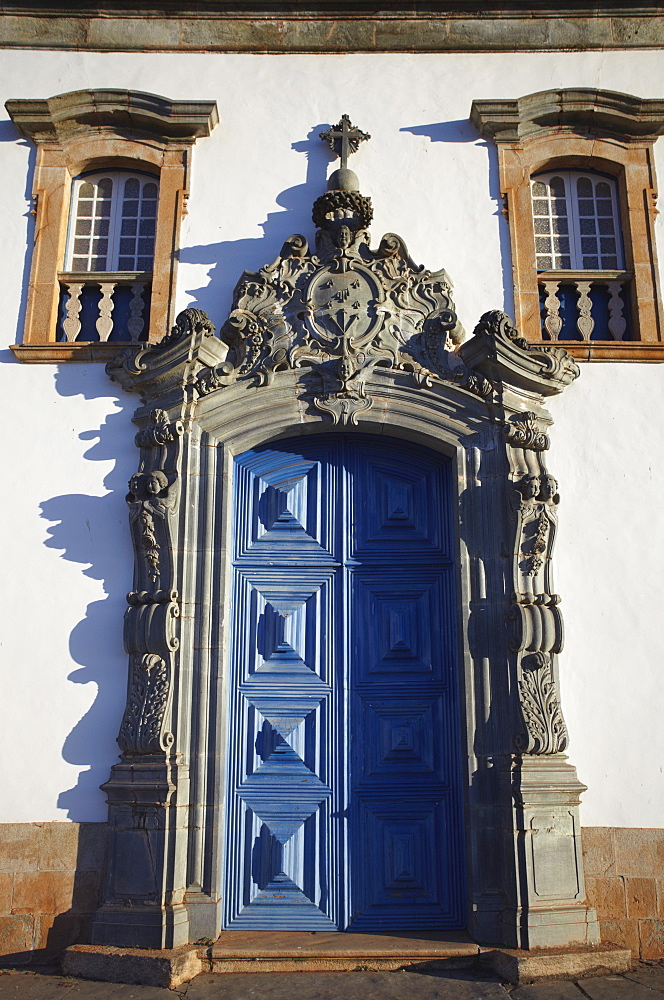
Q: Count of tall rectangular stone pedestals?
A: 2